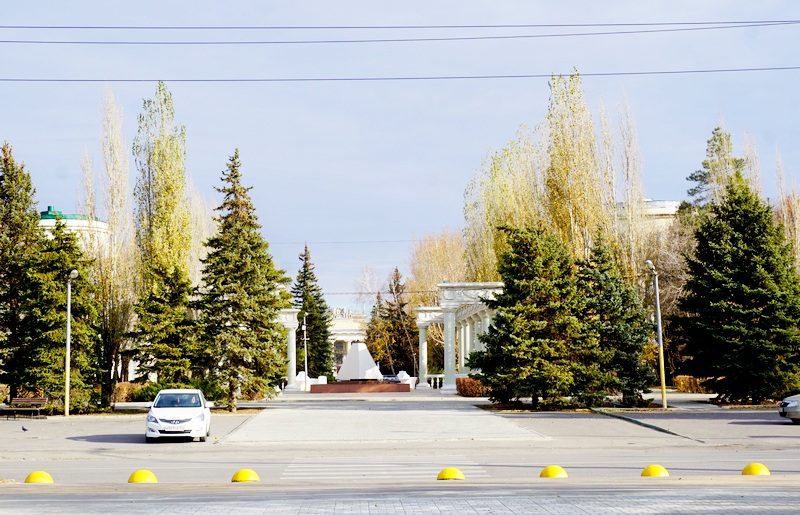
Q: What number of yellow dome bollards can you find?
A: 7